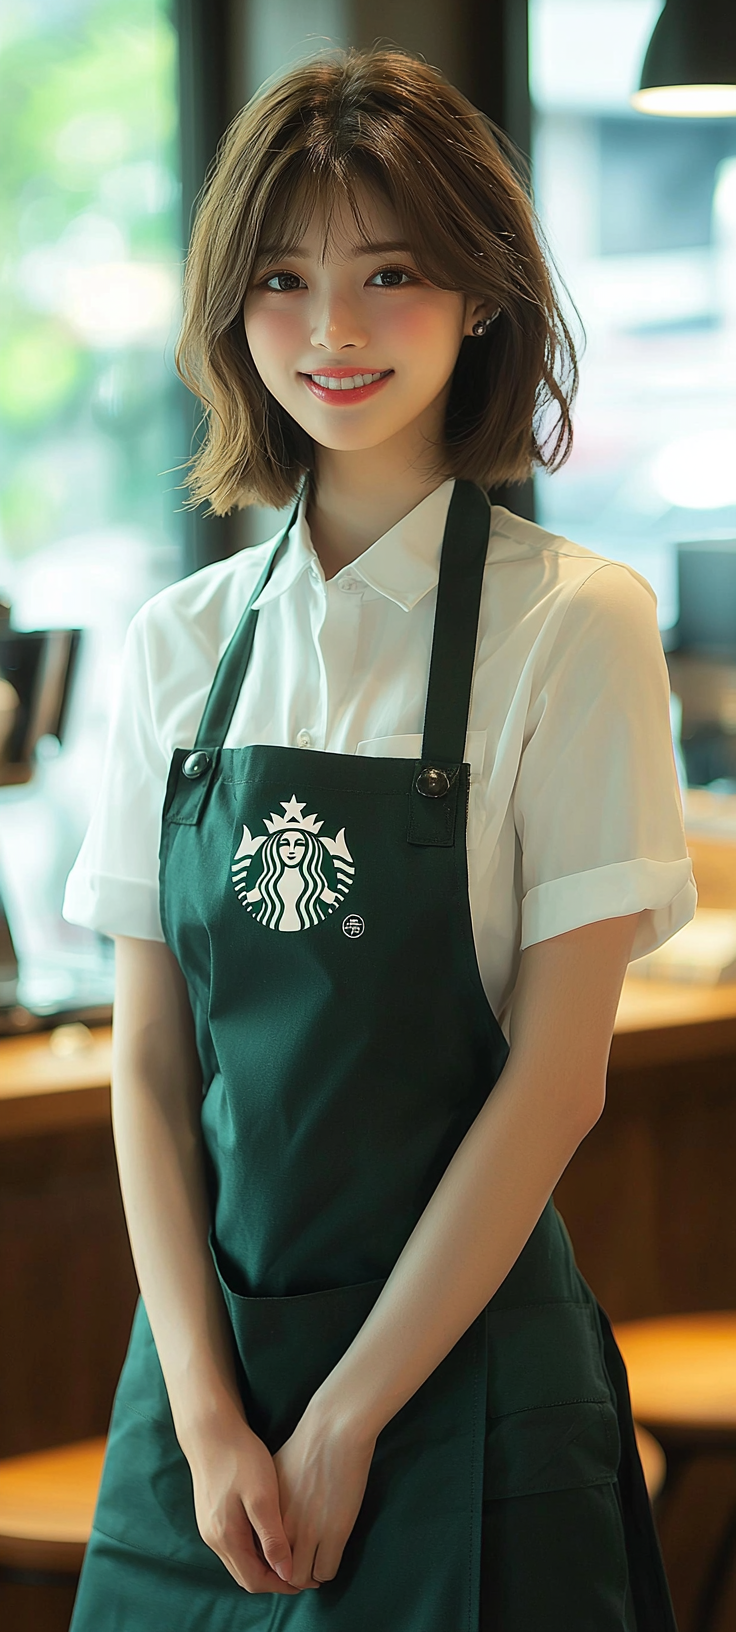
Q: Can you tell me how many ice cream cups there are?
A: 0